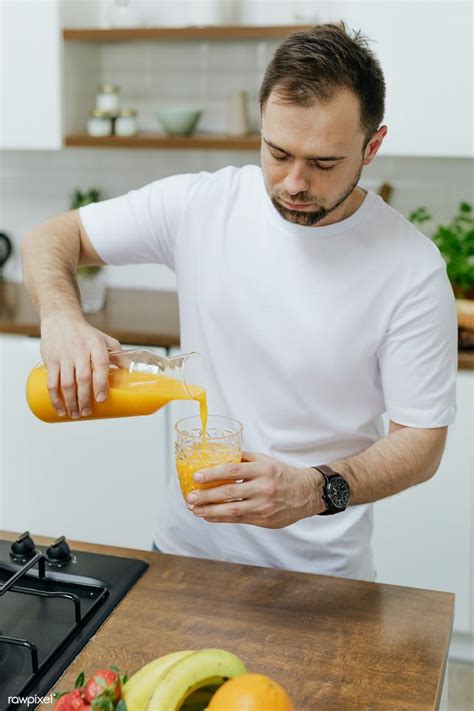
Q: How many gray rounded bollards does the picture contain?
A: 0